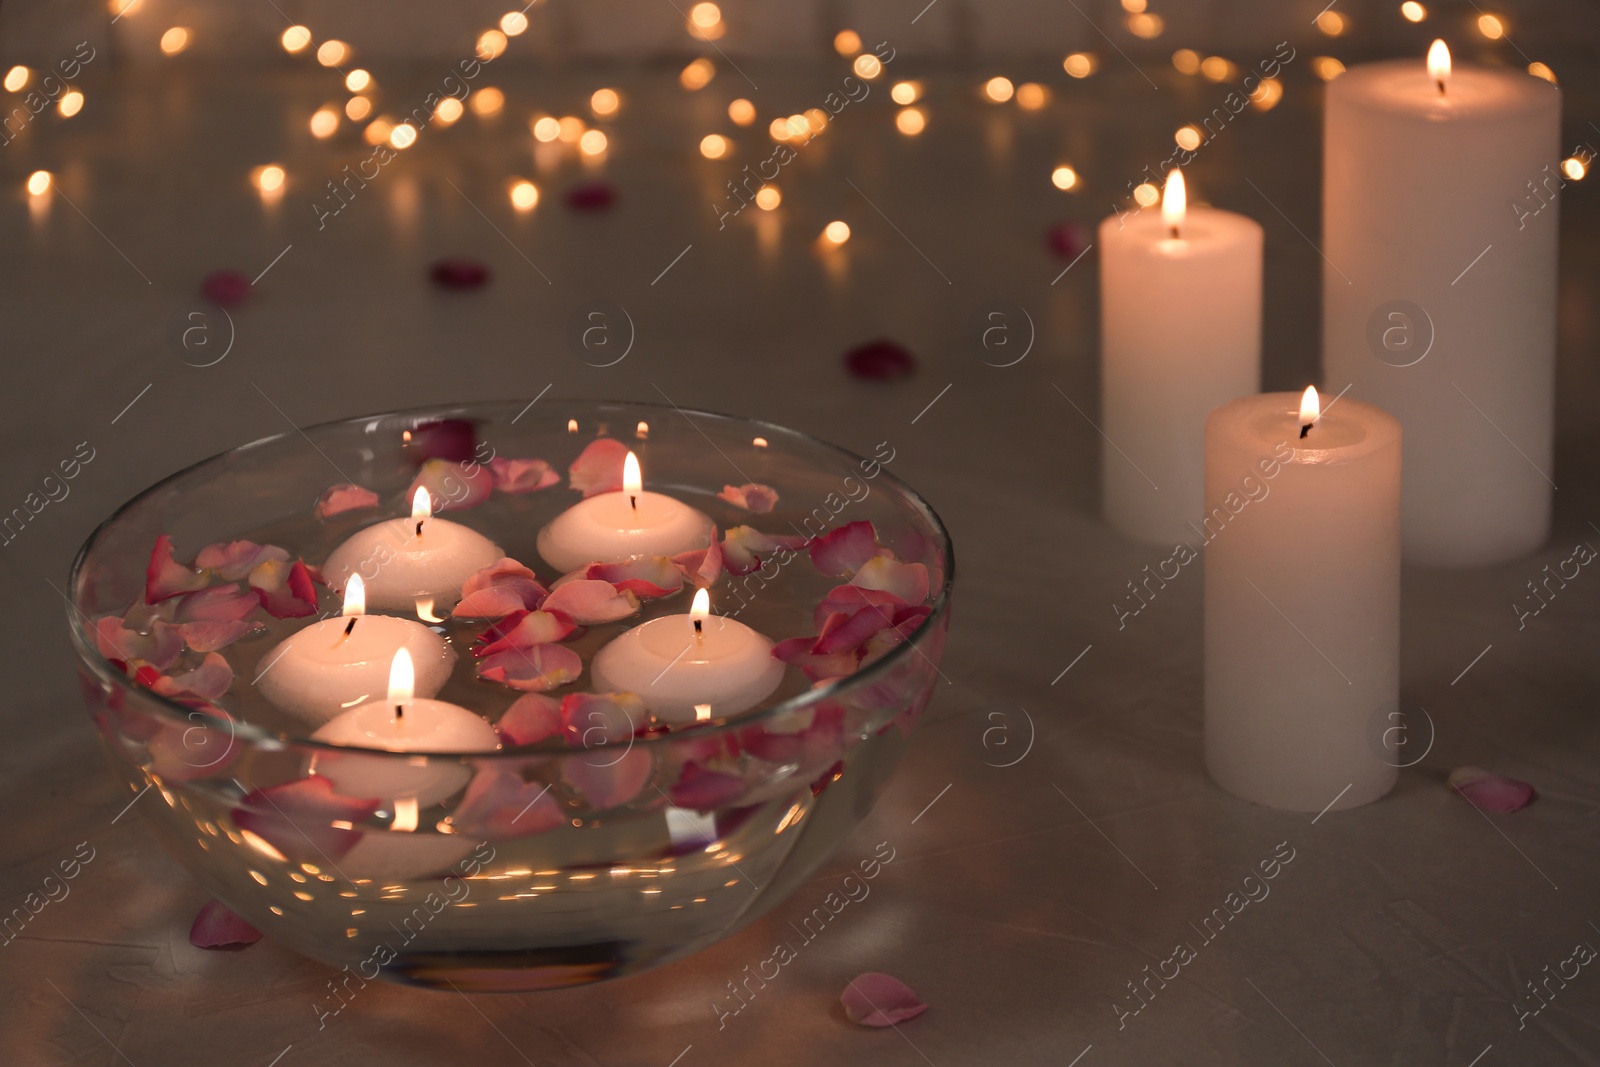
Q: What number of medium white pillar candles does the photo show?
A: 2